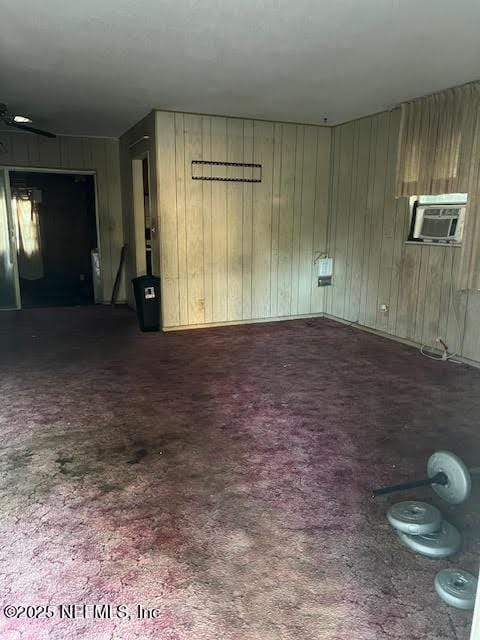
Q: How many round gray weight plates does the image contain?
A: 4